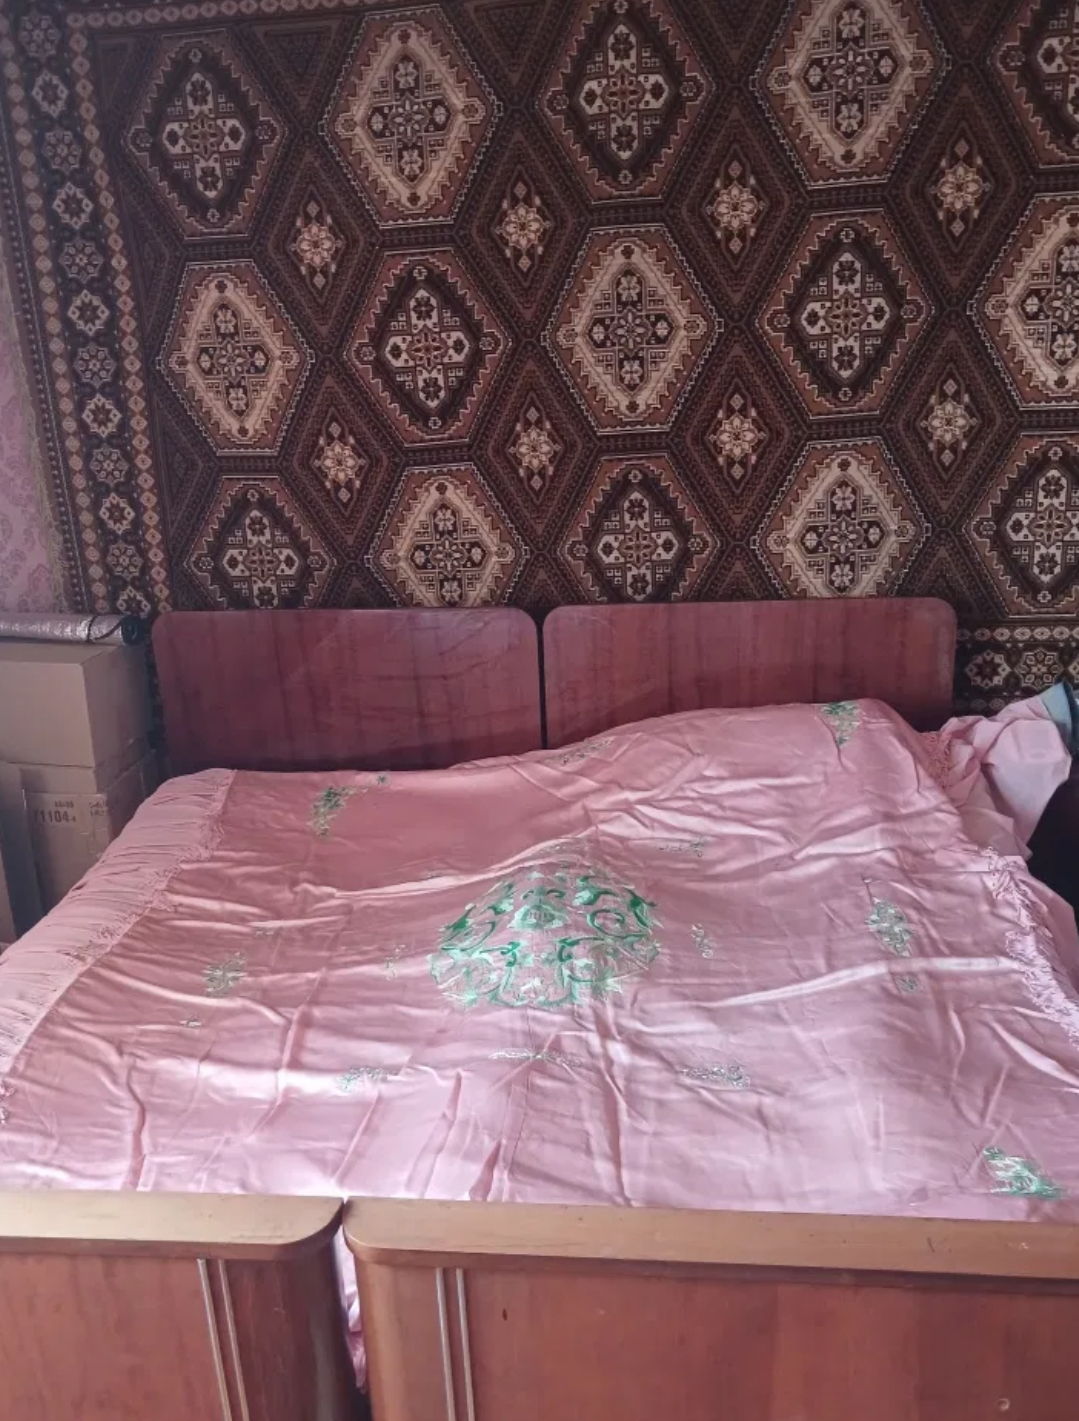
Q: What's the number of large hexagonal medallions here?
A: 15